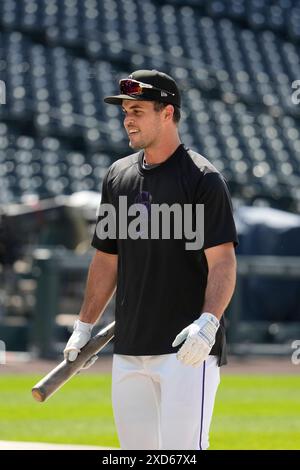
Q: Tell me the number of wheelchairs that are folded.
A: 0